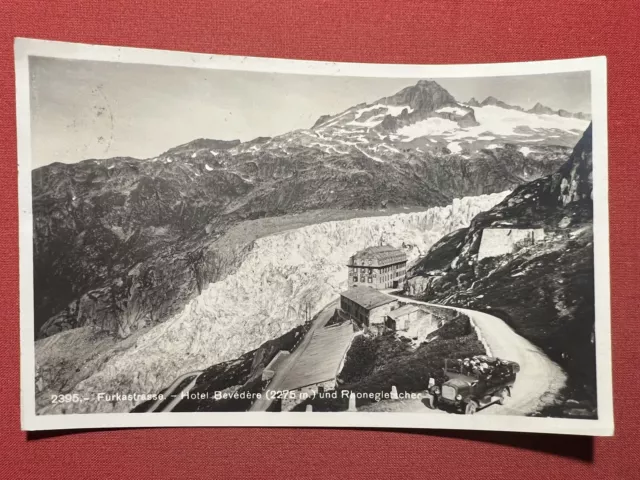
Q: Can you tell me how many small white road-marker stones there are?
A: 4